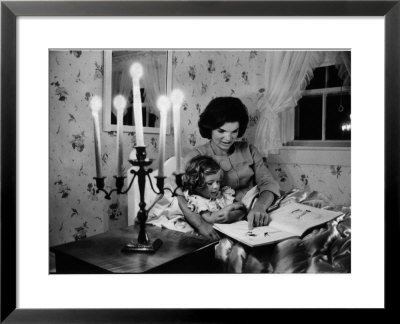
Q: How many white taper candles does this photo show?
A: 5